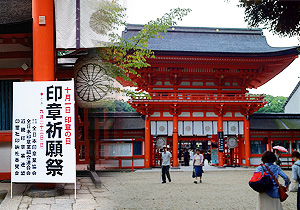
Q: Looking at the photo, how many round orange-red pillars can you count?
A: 5